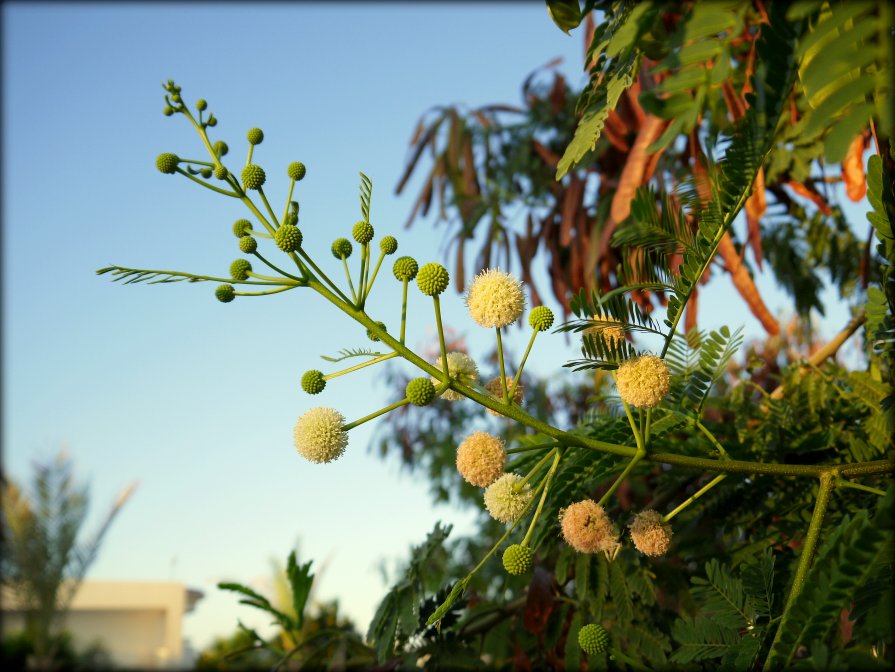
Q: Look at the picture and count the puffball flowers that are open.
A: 10